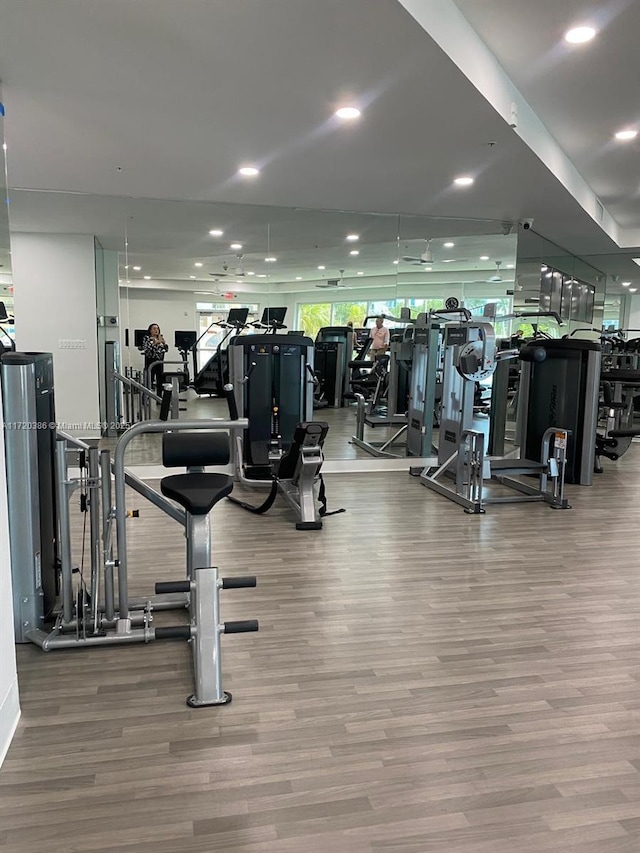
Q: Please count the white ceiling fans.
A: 5